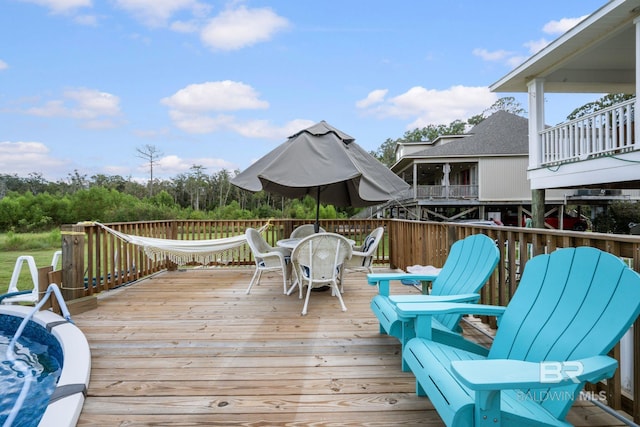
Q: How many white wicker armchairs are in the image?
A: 4